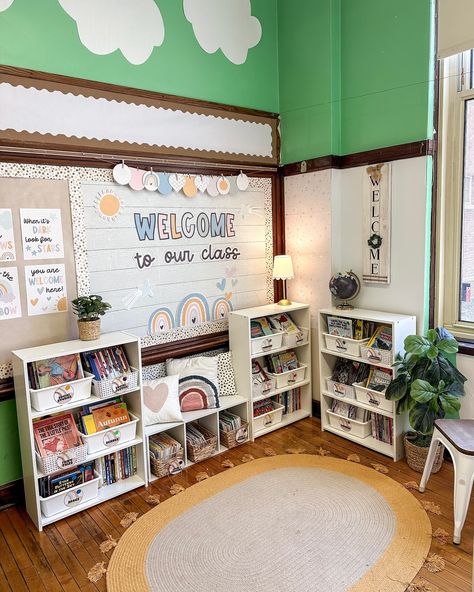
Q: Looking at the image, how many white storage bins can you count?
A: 15